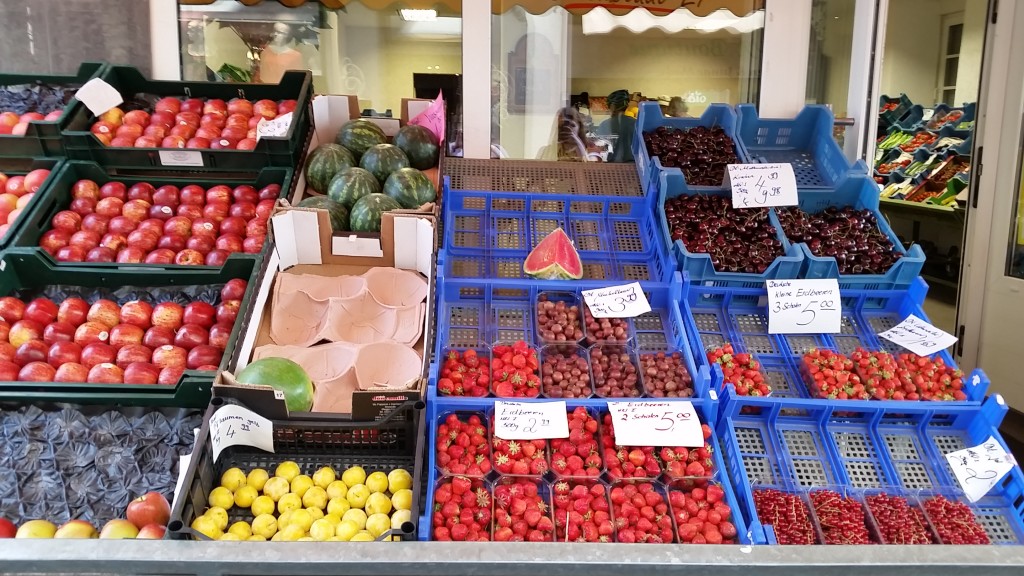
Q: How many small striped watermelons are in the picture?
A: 8